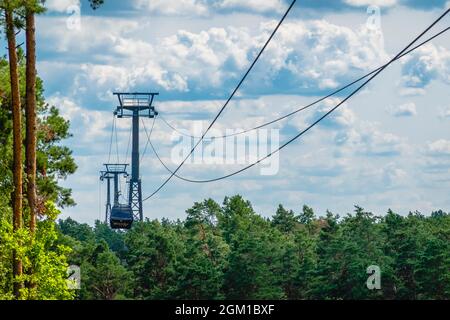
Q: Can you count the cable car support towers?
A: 3